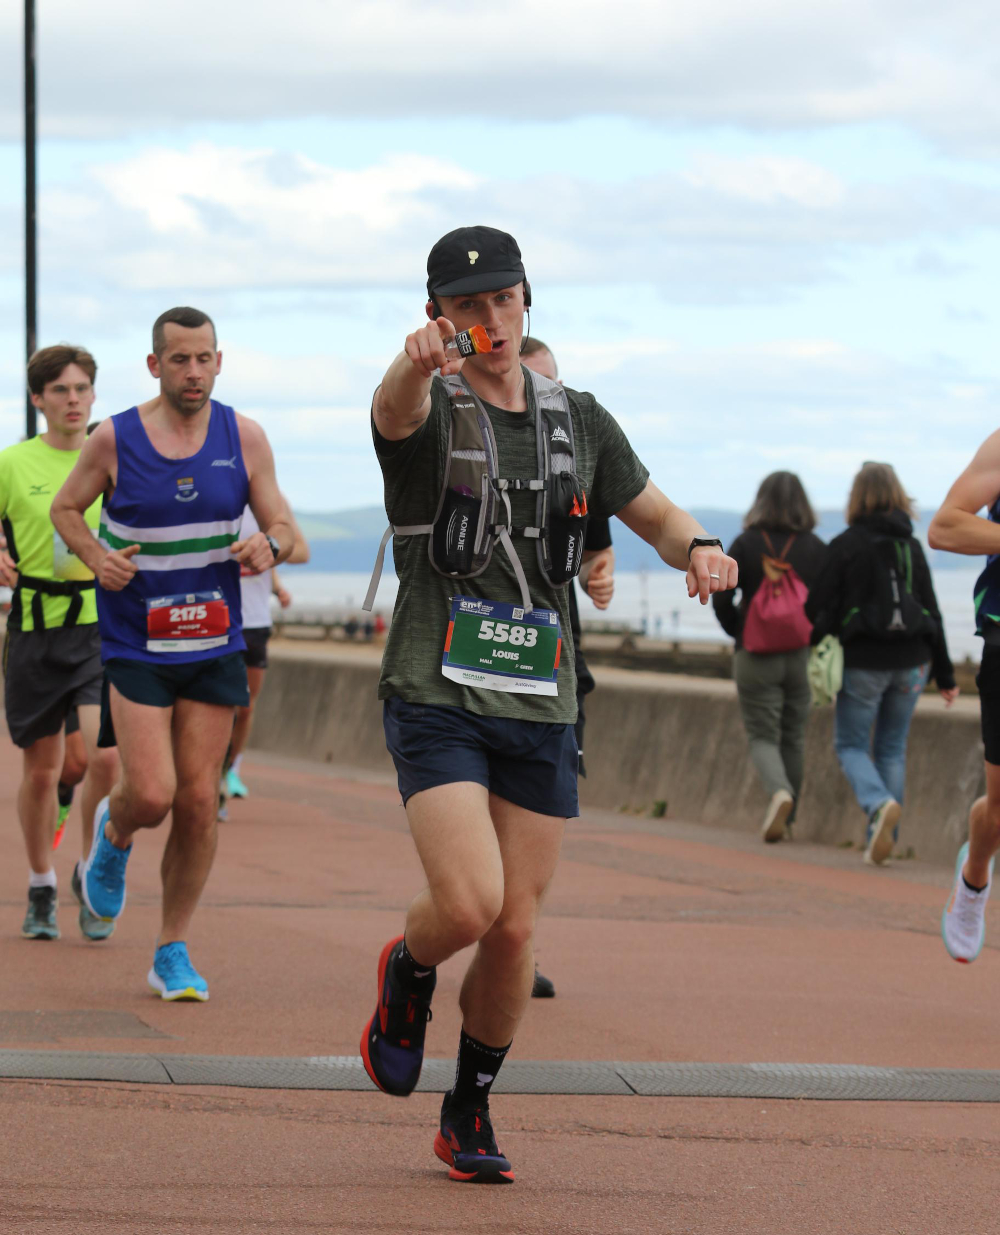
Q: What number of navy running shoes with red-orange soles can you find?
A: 2